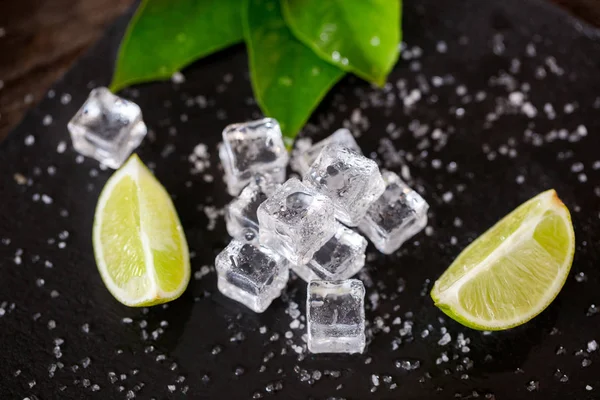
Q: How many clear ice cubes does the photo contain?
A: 10